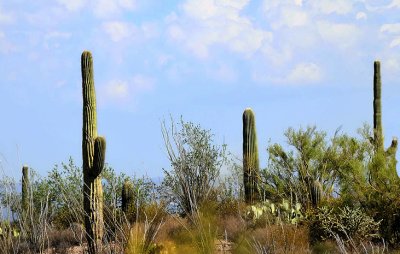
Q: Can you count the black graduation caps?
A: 0